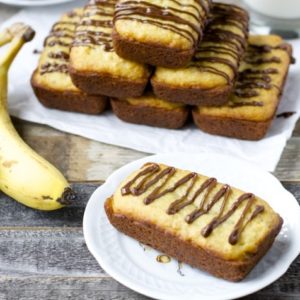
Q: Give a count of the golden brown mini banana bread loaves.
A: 7